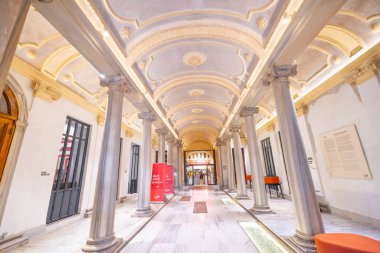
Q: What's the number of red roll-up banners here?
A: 2